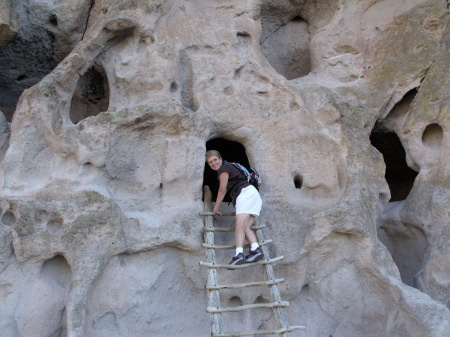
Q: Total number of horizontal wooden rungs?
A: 7